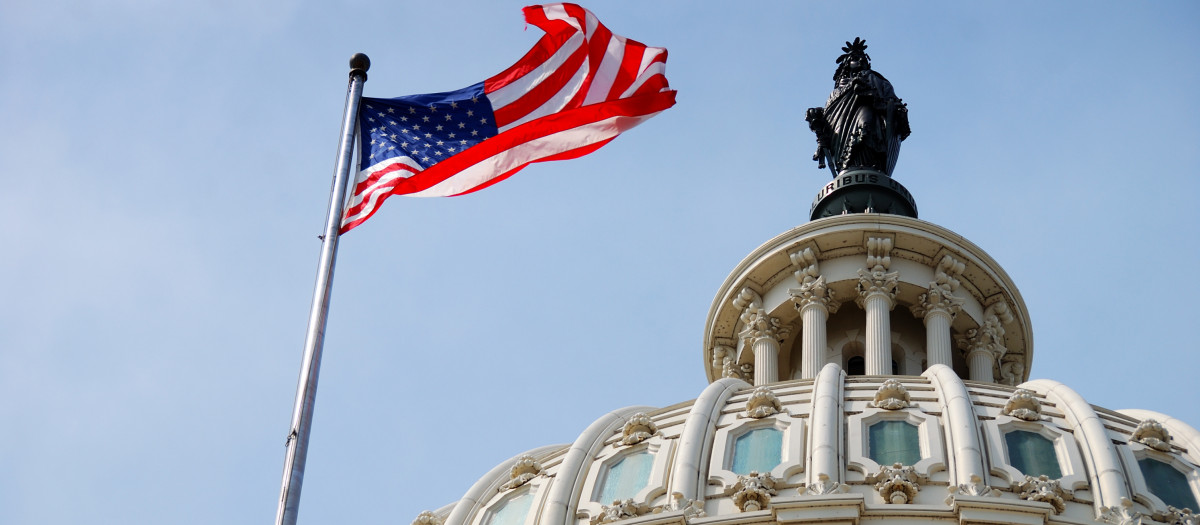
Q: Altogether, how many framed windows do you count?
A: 6